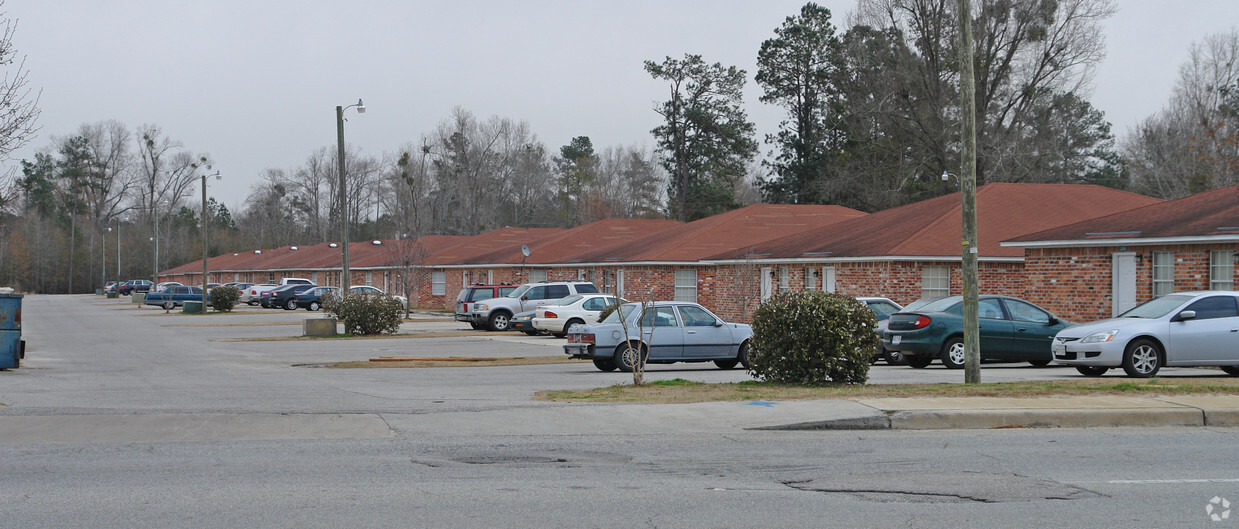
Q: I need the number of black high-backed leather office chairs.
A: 0